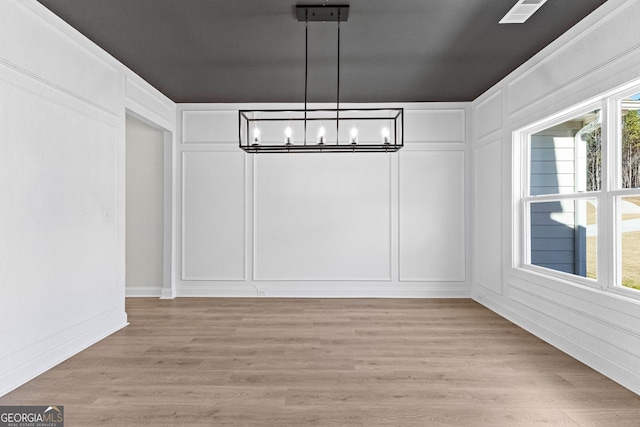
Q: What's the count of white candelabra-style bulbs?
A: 5